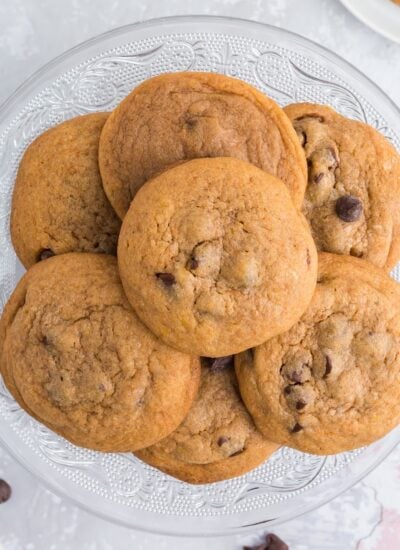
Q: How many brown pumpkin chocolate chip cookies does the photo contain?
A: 7